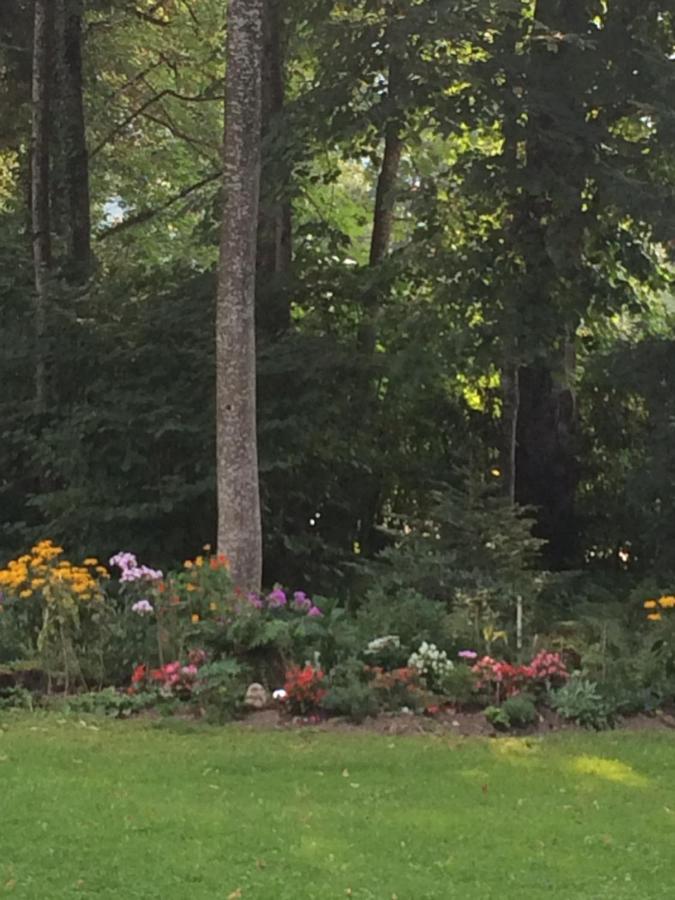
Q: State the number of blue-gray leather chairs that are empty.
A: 0